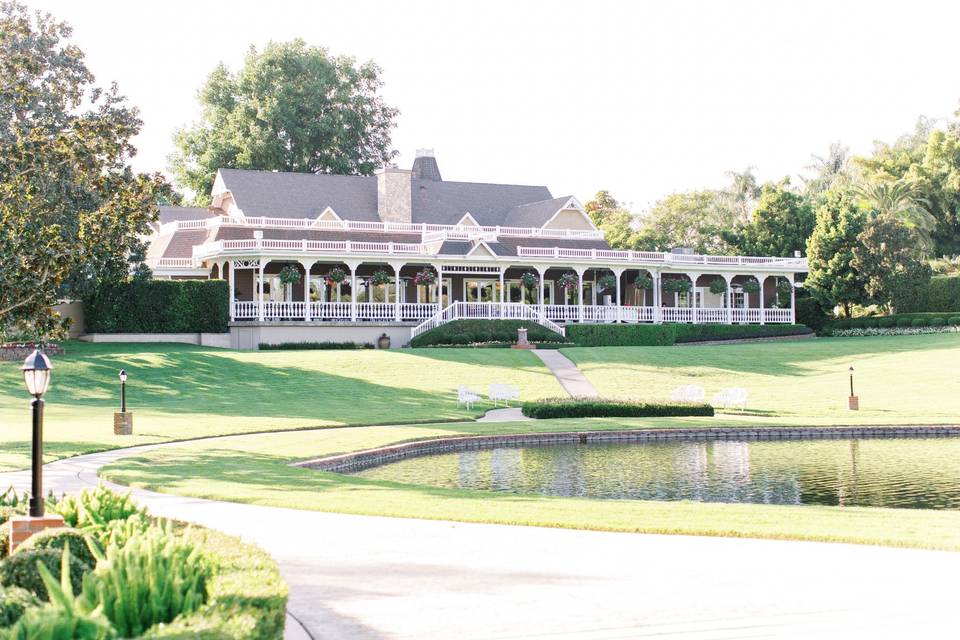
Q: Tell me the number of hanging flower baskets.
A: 12